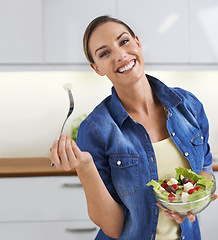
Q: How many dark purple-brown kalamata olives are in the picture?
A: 3